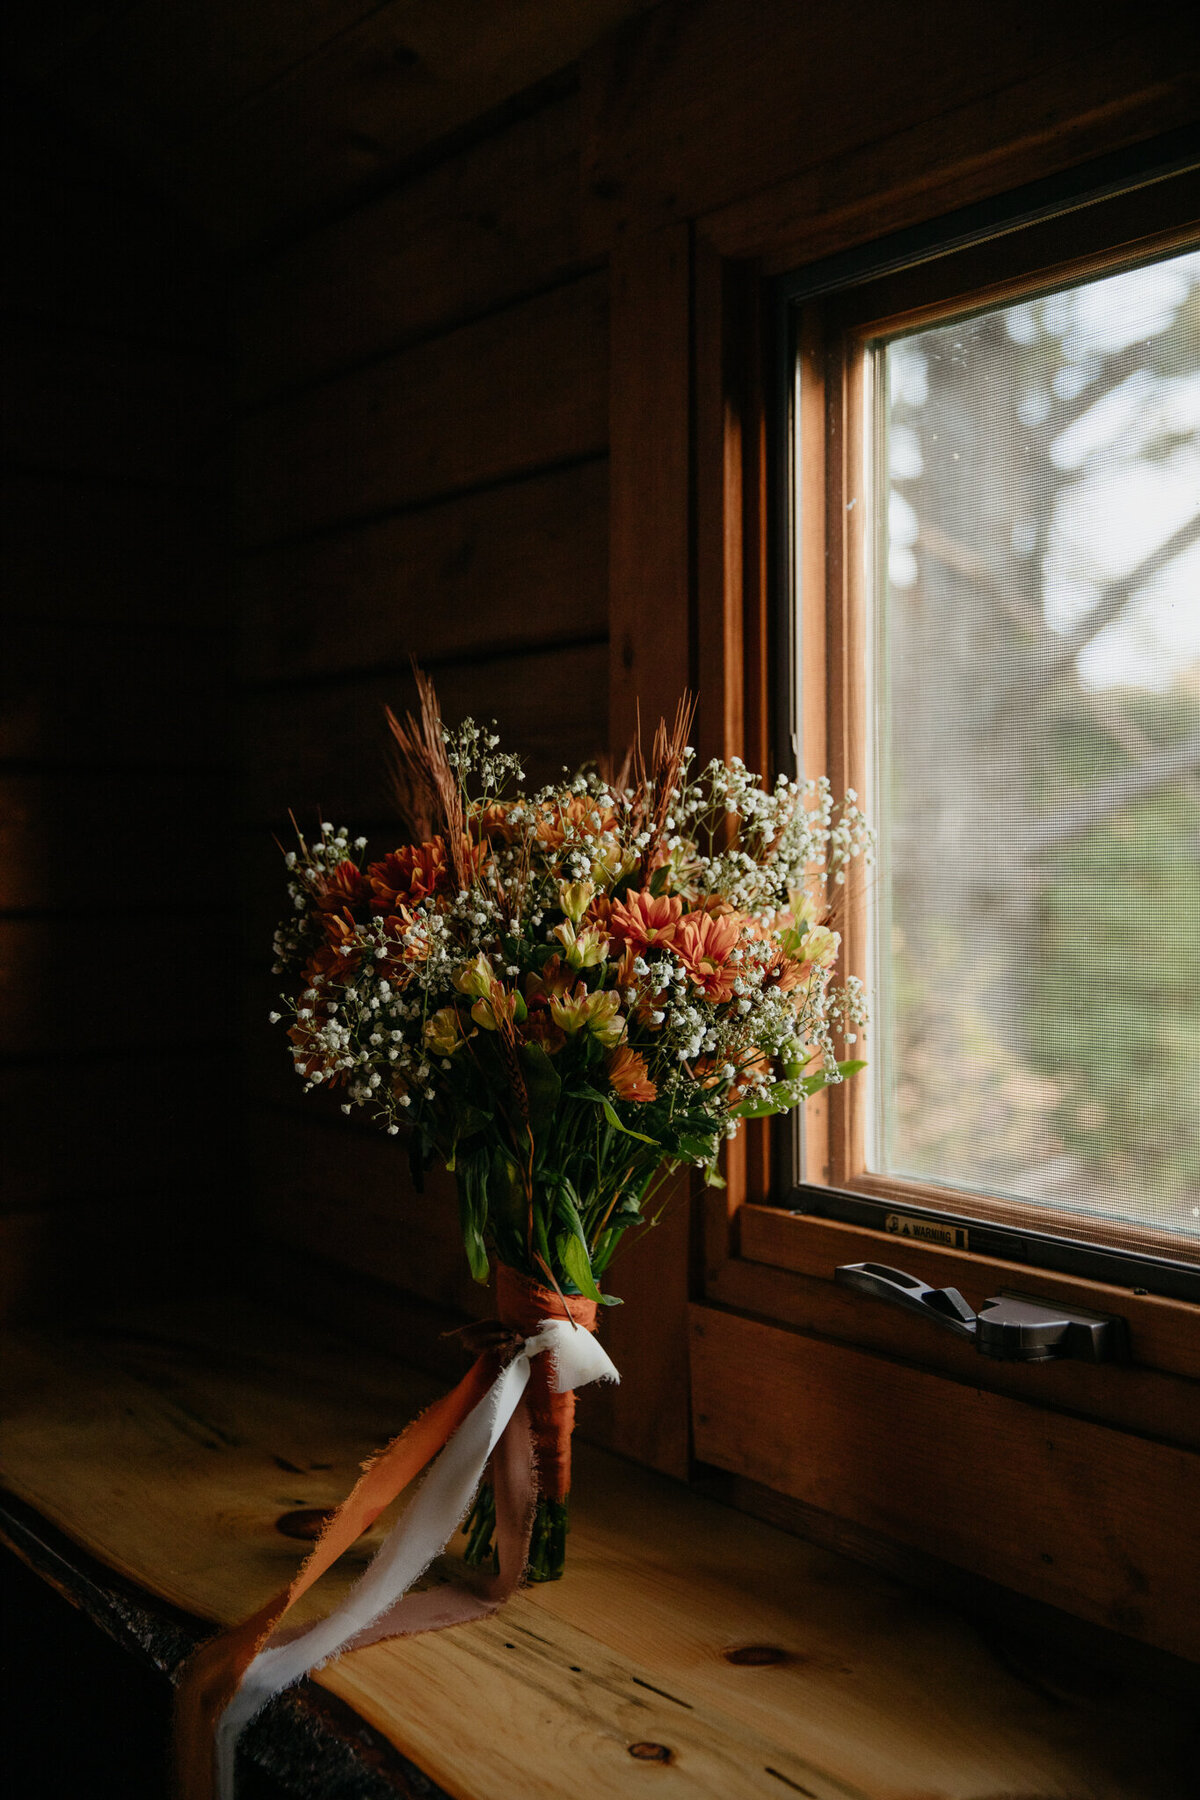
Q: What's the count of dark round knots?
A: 3